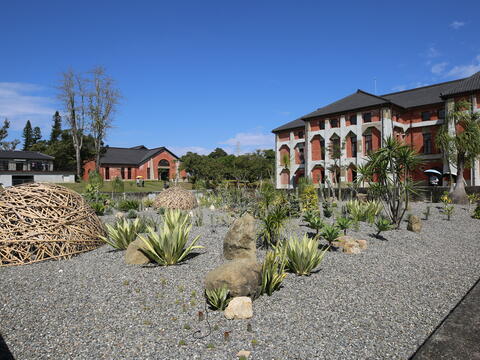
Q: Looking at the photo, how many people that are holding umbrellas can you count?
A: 2